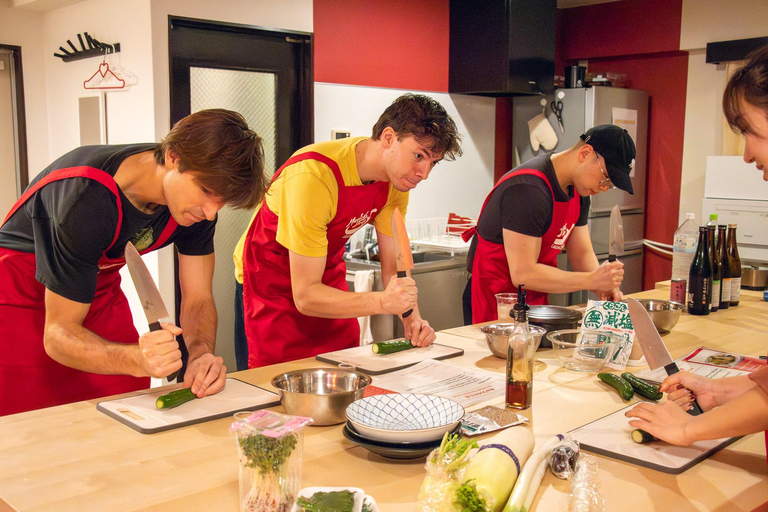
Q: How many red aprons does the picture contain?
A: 3